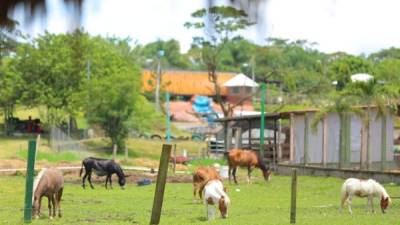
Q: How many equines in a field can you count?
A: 6